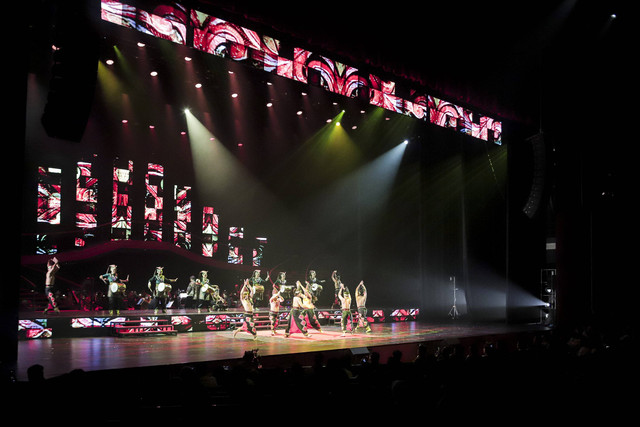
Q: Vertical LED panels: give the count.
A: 8